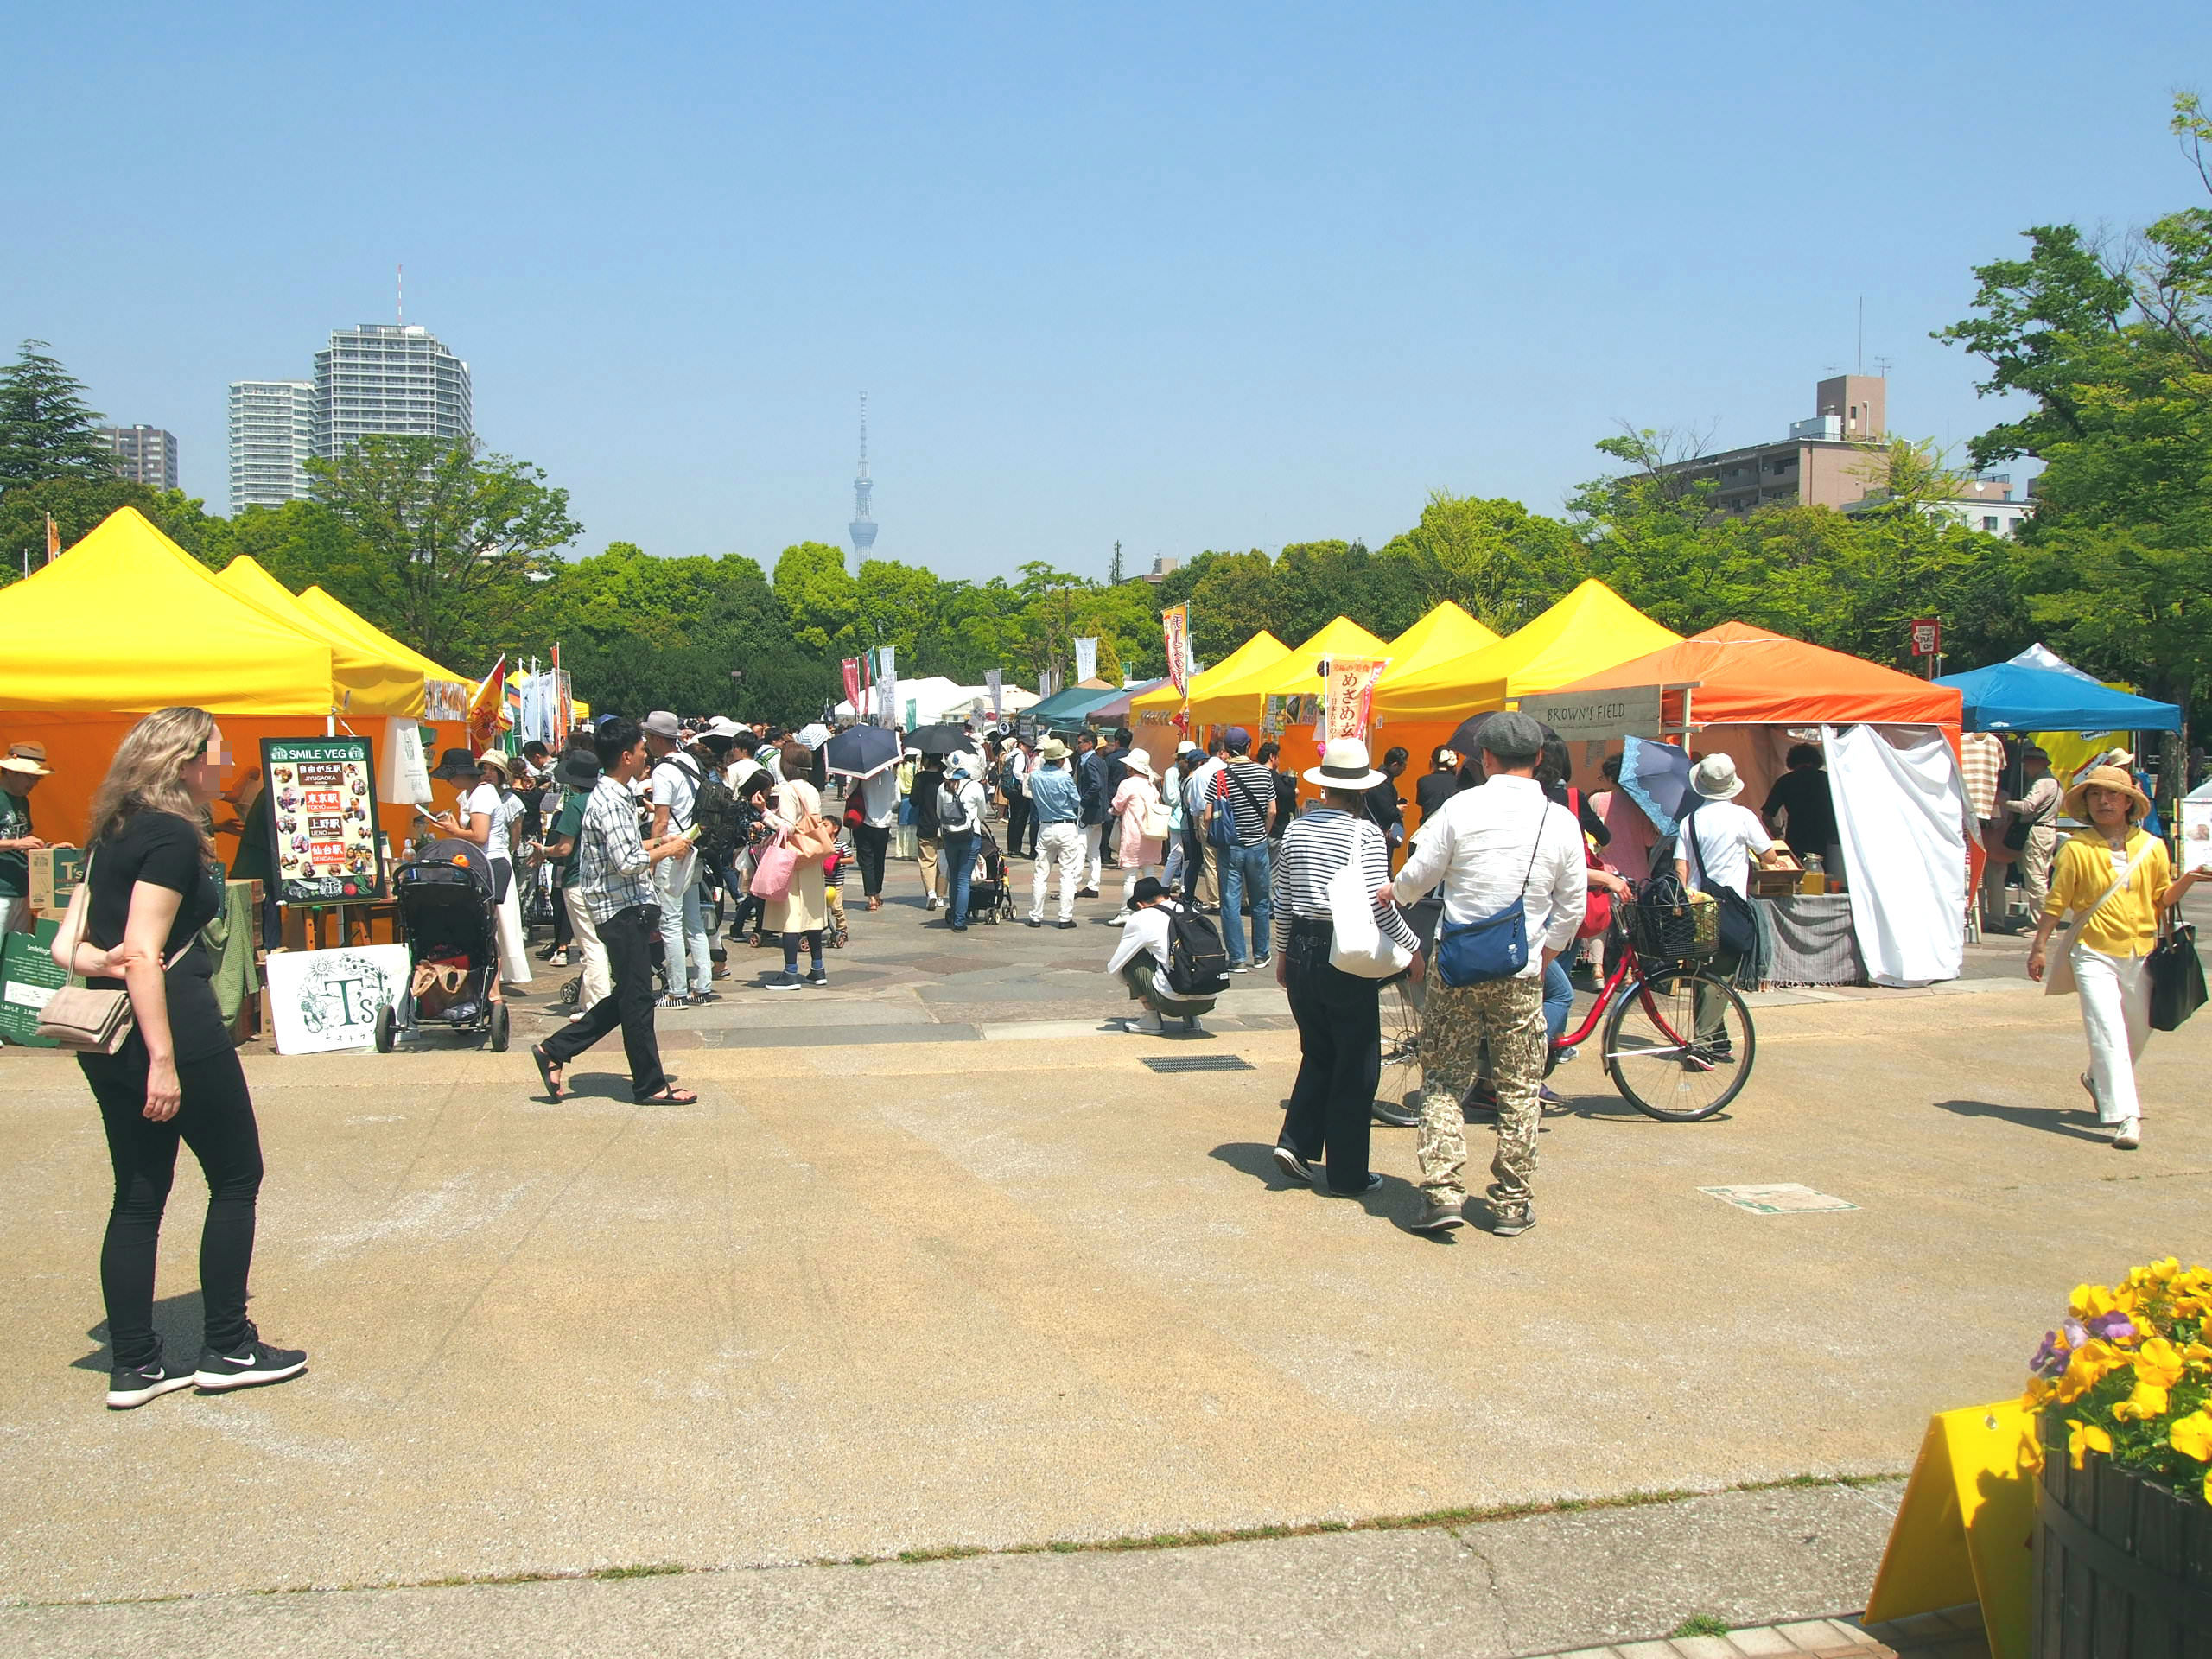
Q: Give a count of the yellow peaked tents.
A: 7